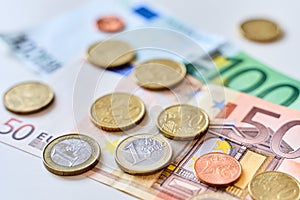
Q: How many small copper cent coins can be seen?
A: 2